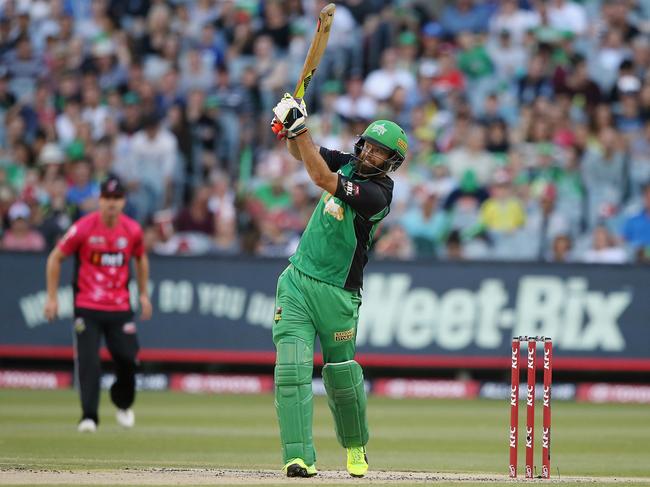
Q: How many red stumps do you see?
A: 3